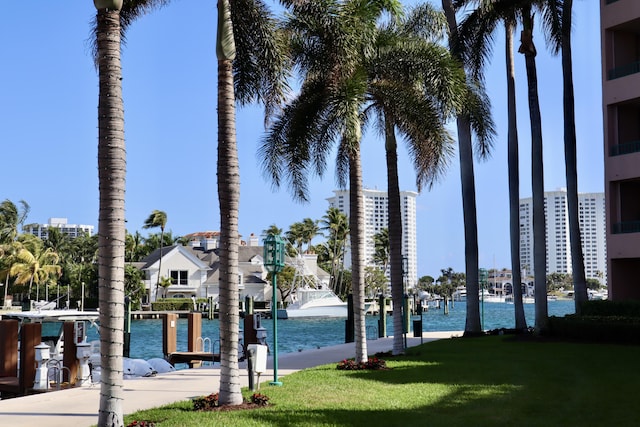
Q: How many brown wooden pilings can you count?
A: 6